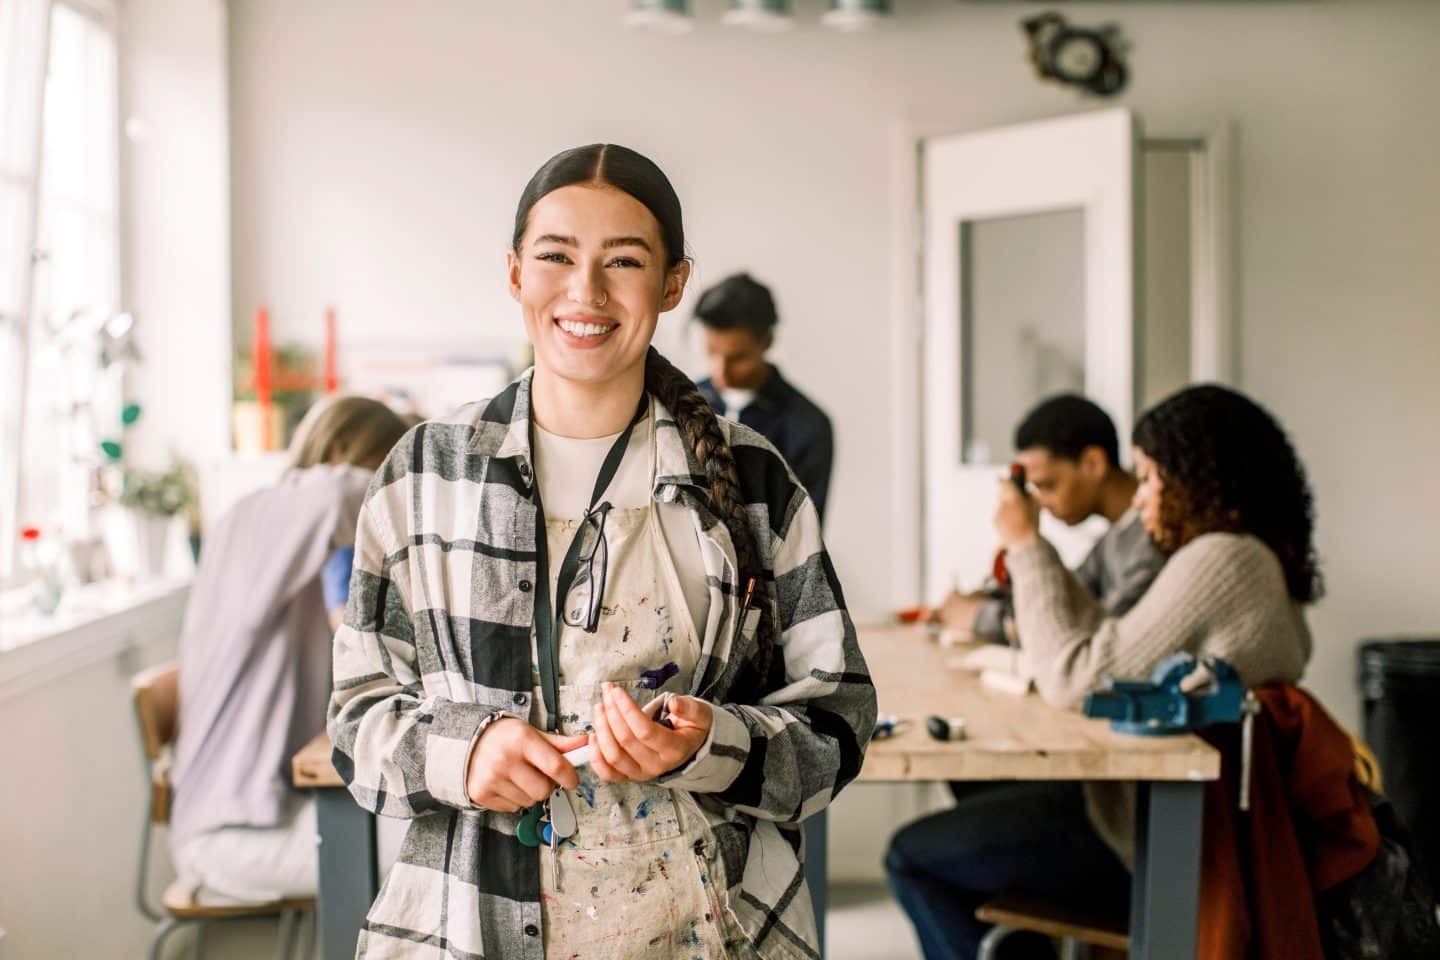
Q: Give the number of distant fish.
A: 0